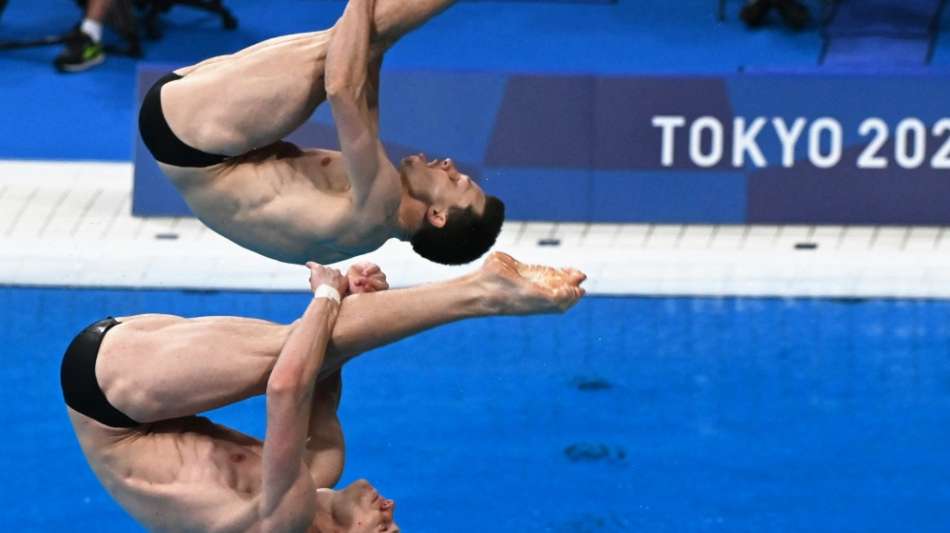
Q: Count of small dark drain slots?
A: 3